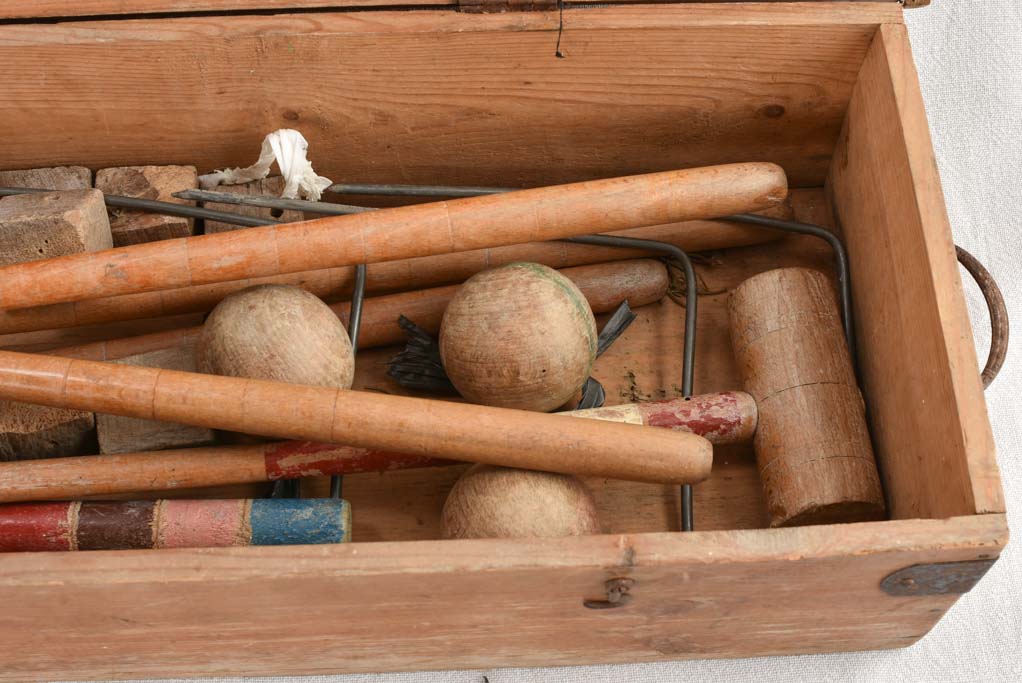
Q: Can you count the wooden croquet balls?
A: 3